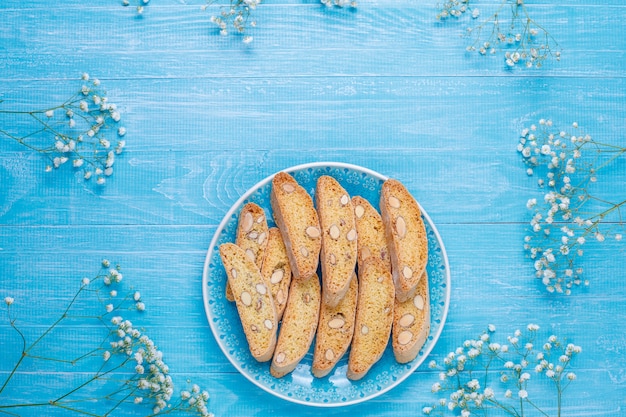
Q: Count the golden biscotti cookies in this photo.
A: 11